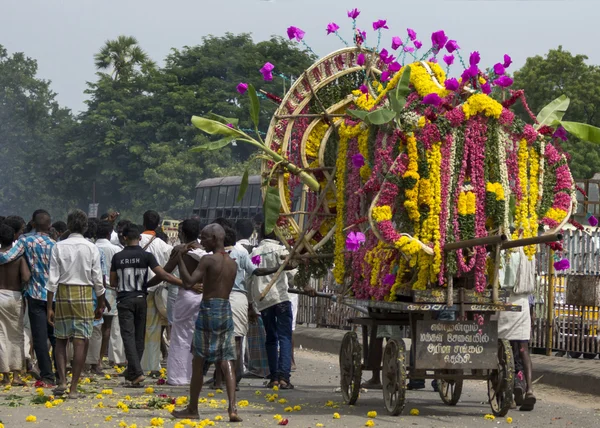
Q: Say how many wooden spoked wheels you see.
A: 4